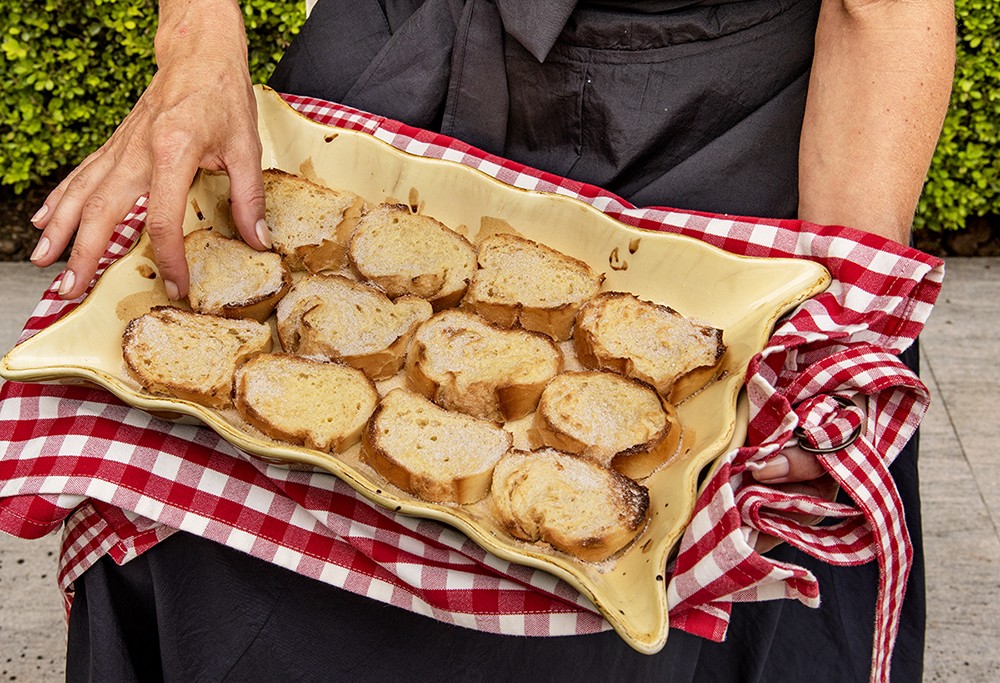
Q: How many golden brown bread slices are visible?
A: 12